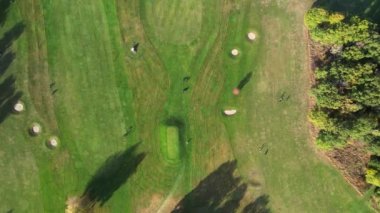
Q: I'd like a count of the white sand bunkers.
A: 6